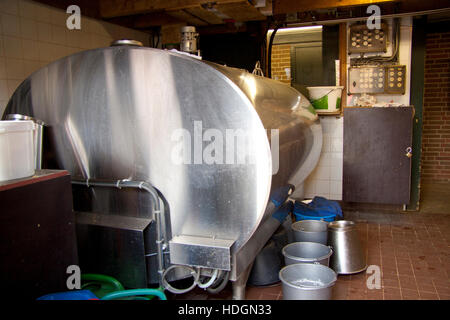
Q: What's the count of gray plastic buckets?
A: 3